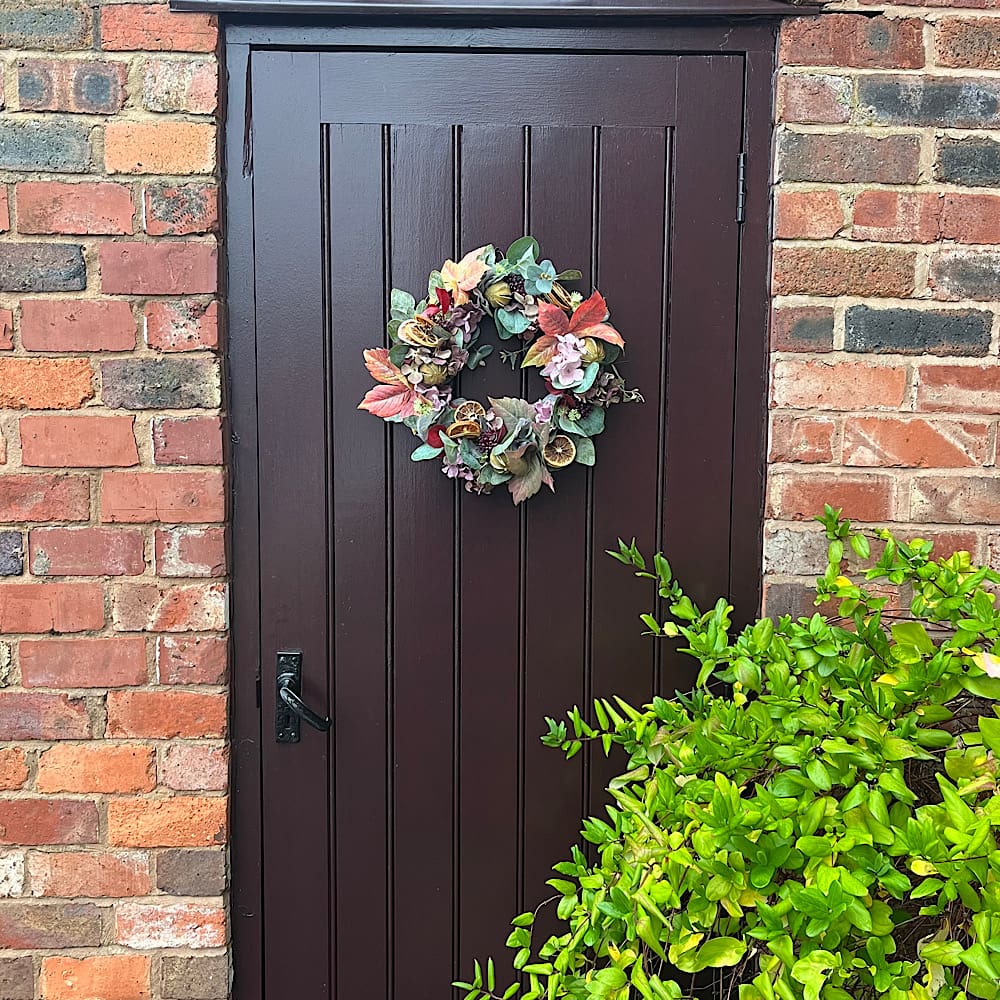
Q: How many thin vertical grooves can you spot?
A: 6